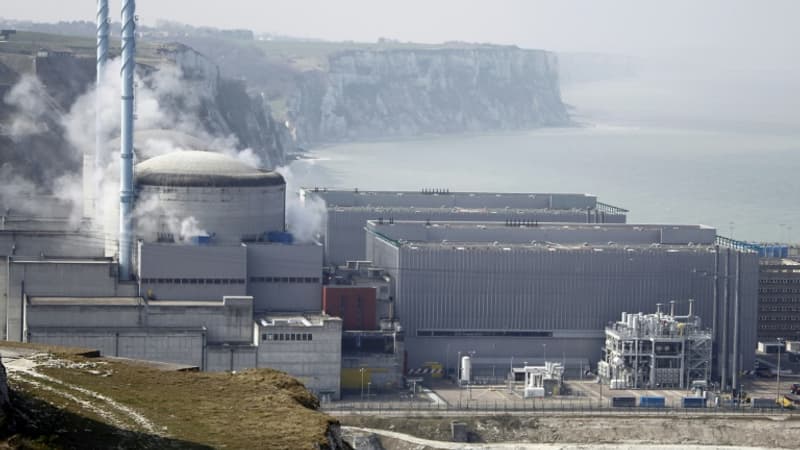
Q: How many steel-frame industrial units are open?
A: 1